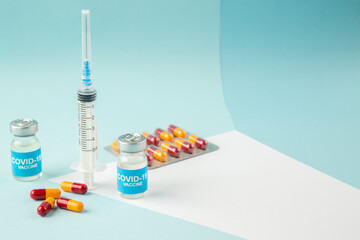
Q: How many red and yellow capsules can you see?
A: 13